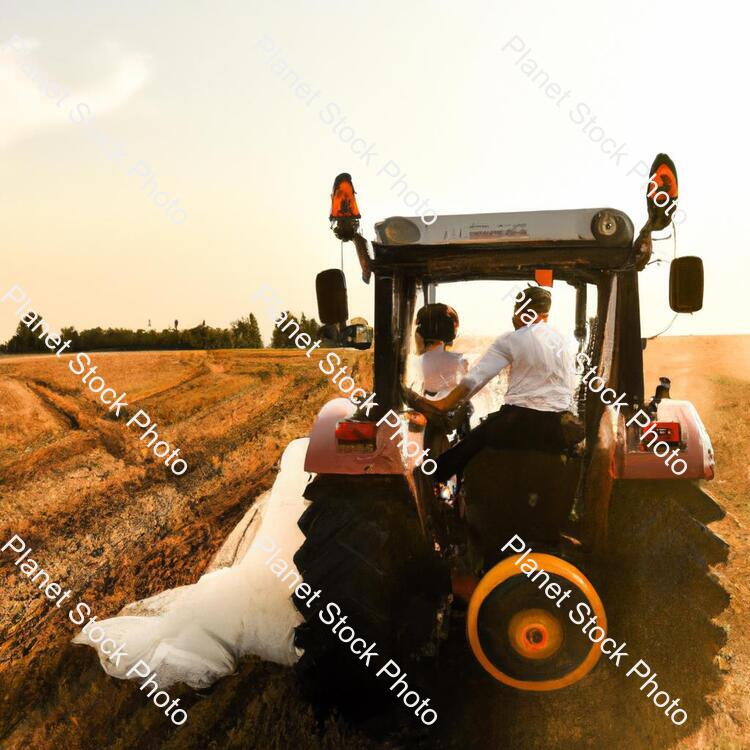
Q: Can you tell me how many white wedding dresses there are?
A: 1